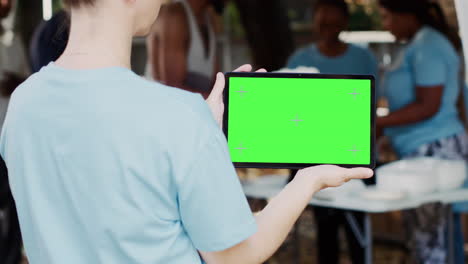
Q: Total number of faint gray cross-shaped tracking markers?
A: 5